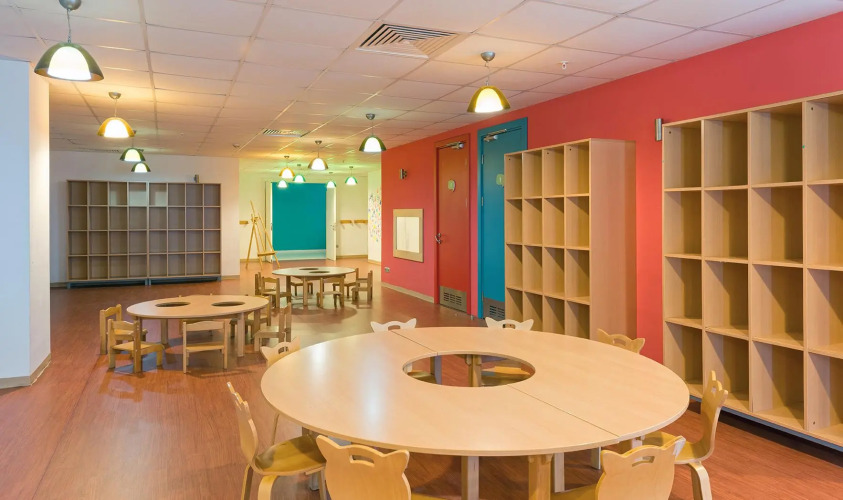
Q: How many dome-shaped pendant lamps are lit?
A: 12